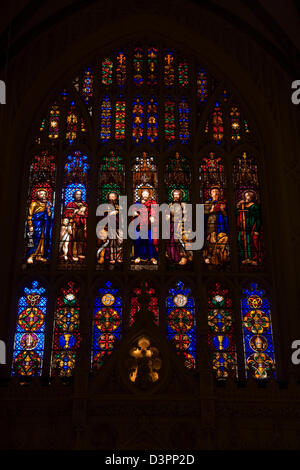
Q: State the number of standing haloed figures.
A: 7